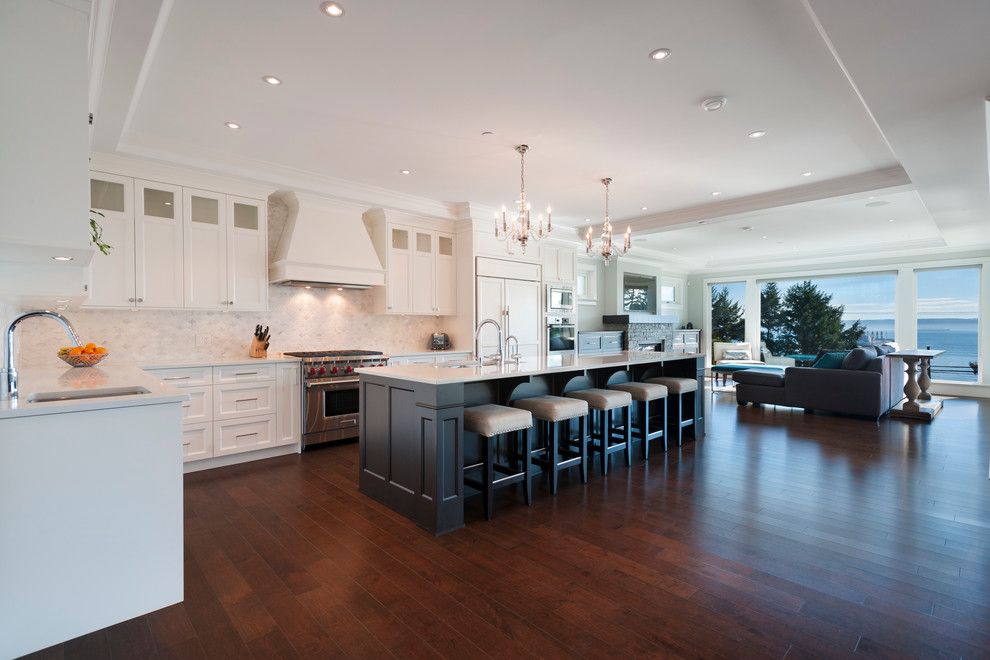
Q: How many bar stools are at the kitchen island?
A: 5